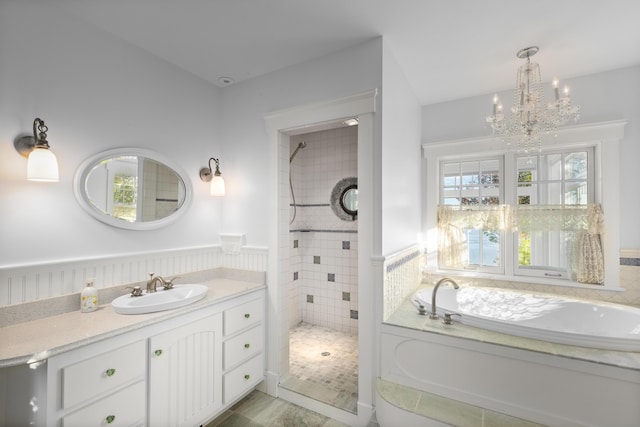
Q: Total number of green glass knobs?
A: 6